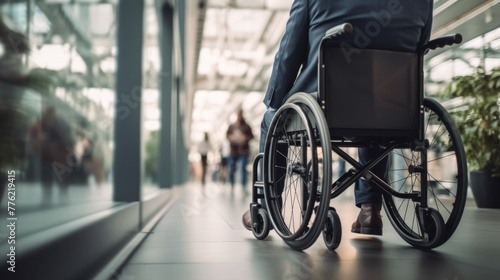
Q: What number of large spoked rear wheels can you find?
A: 2